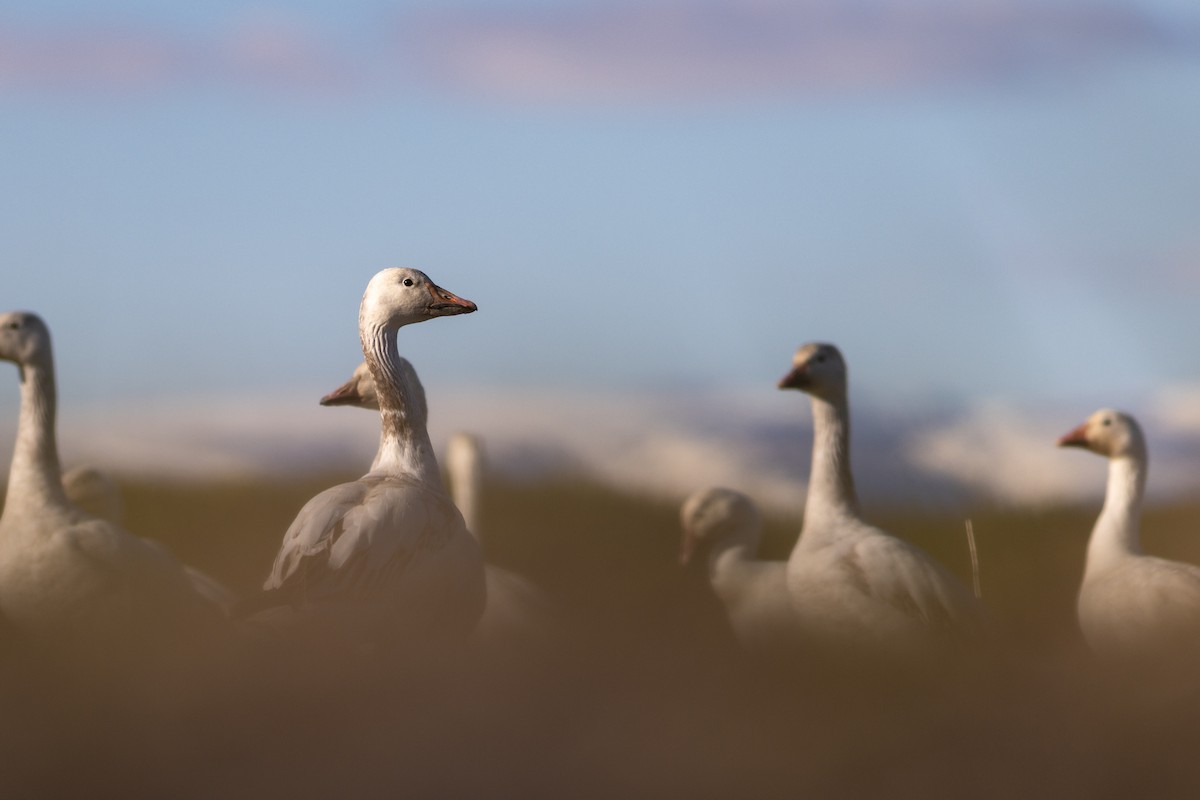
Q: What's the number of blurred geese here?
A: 7